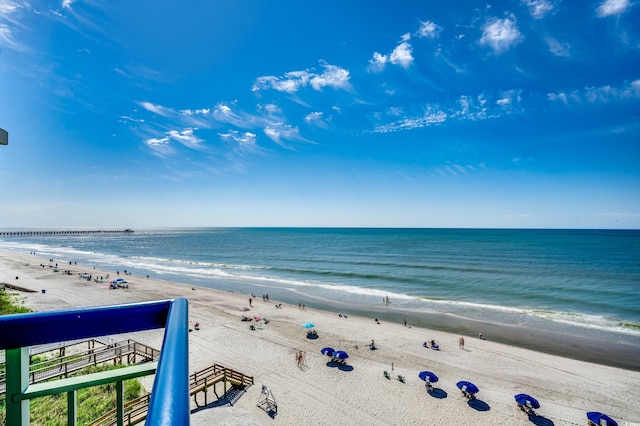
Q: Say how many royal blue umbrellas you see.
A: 6